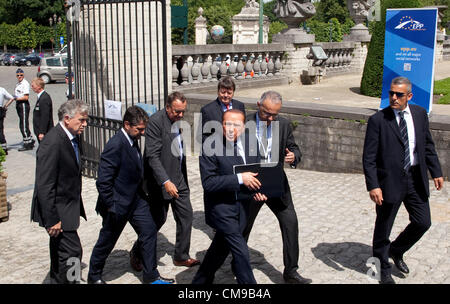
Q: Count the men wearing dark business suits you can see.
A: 8